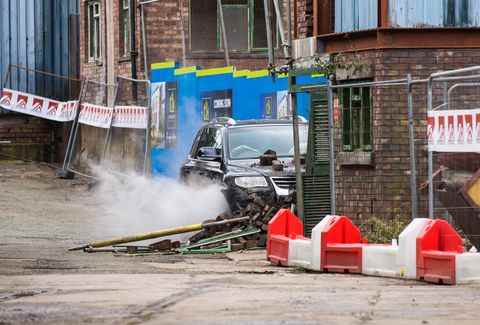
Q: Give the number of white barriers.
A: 3